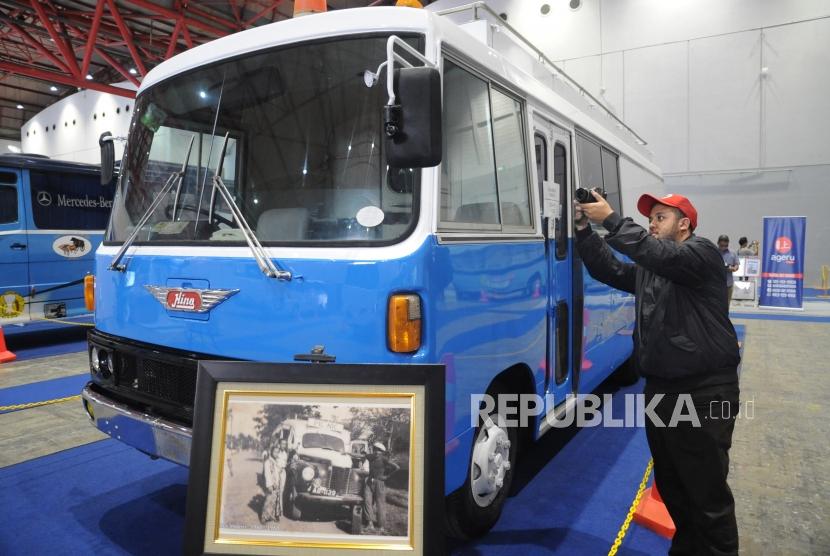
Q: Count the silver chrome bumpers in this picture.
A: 1